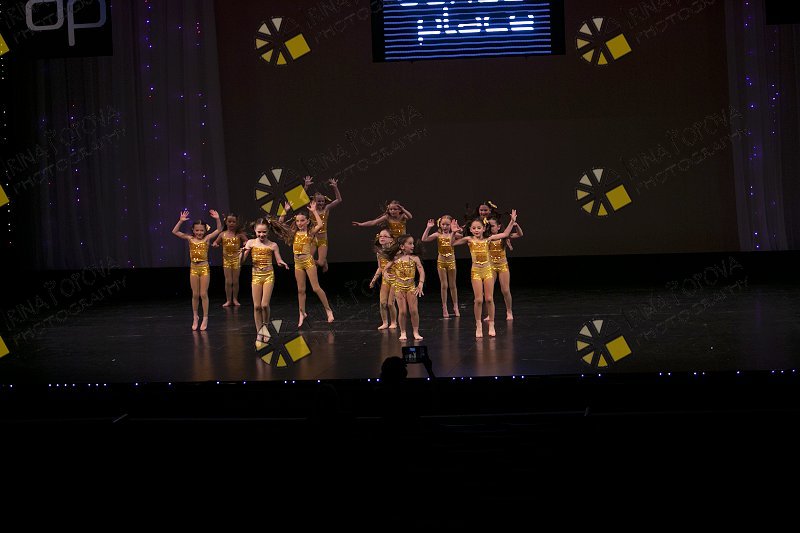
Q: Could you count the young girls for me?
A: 12